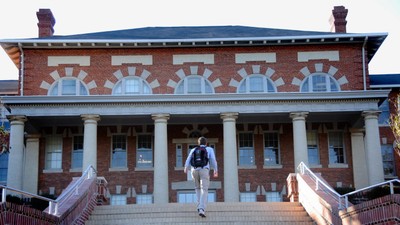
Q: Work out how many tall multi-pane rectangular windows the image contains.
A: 8